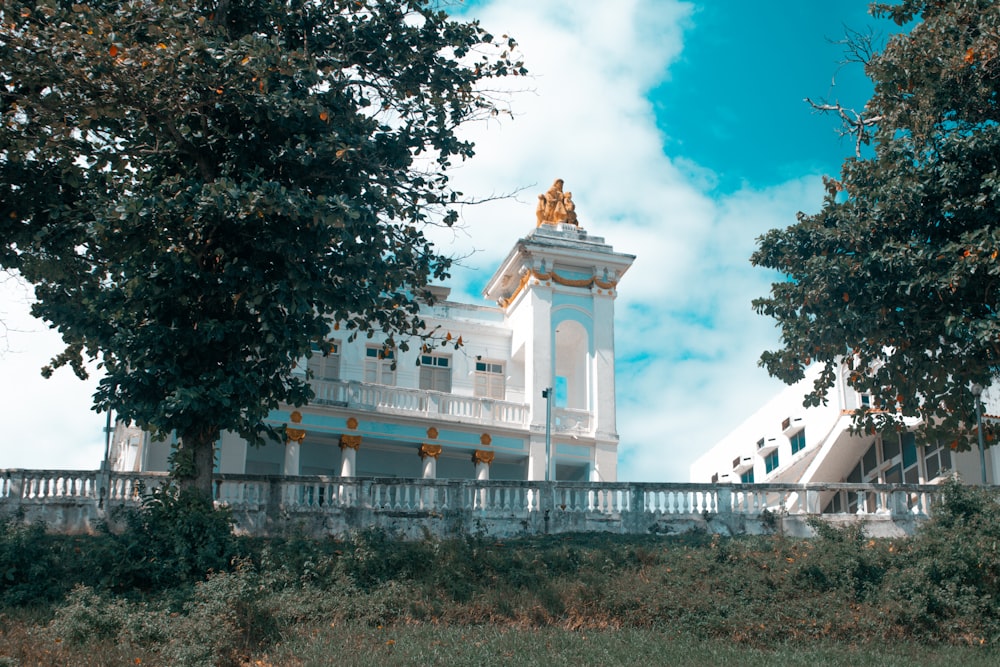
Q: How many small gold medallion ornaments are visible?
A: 4